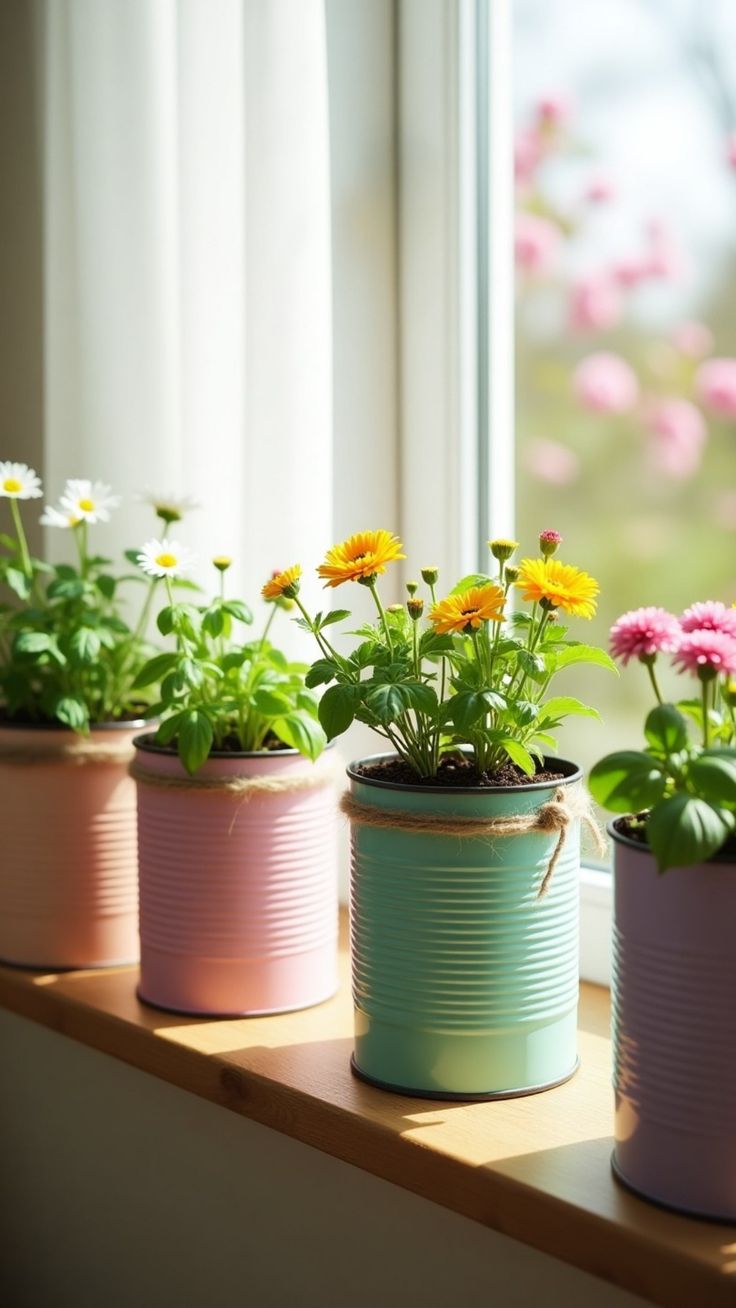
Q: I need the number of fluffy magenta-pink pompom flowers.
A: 3